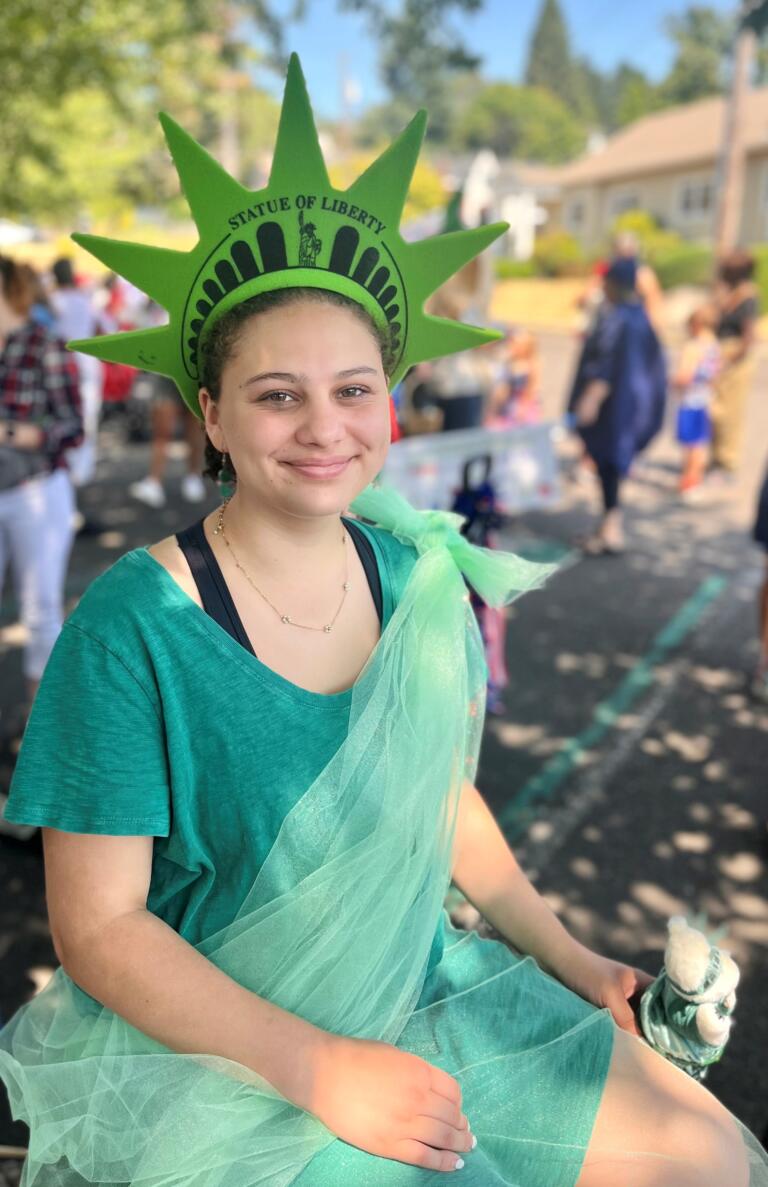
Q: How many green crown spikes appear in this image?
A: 7